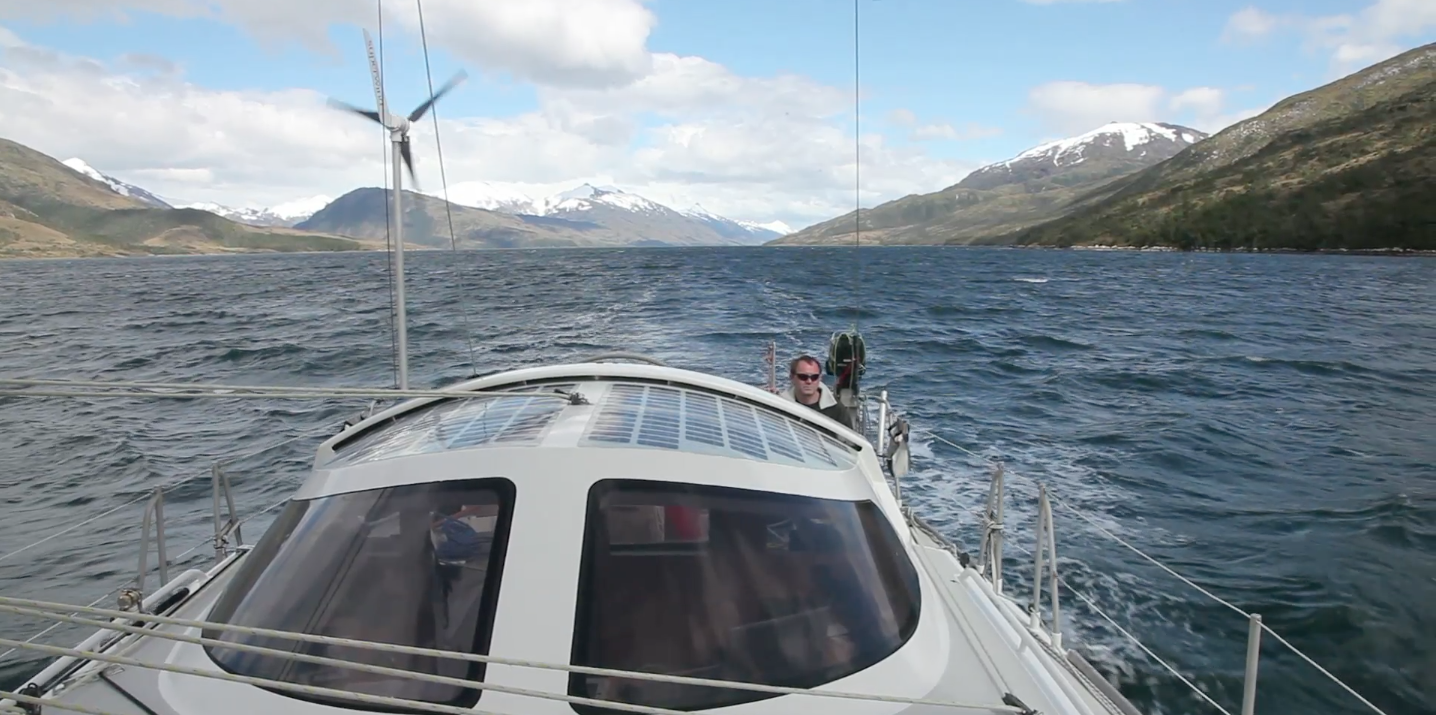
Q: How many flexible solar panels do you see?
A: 2